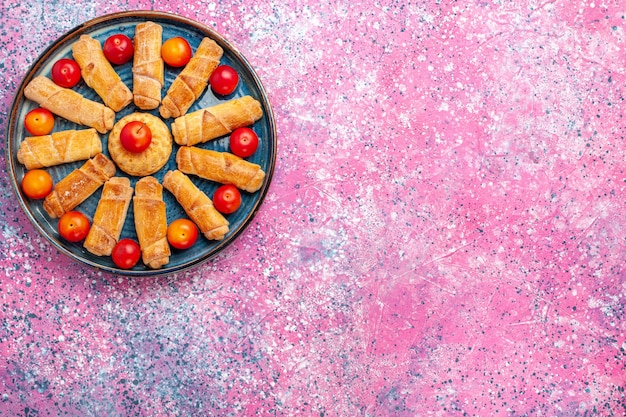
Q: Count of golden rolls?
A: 11